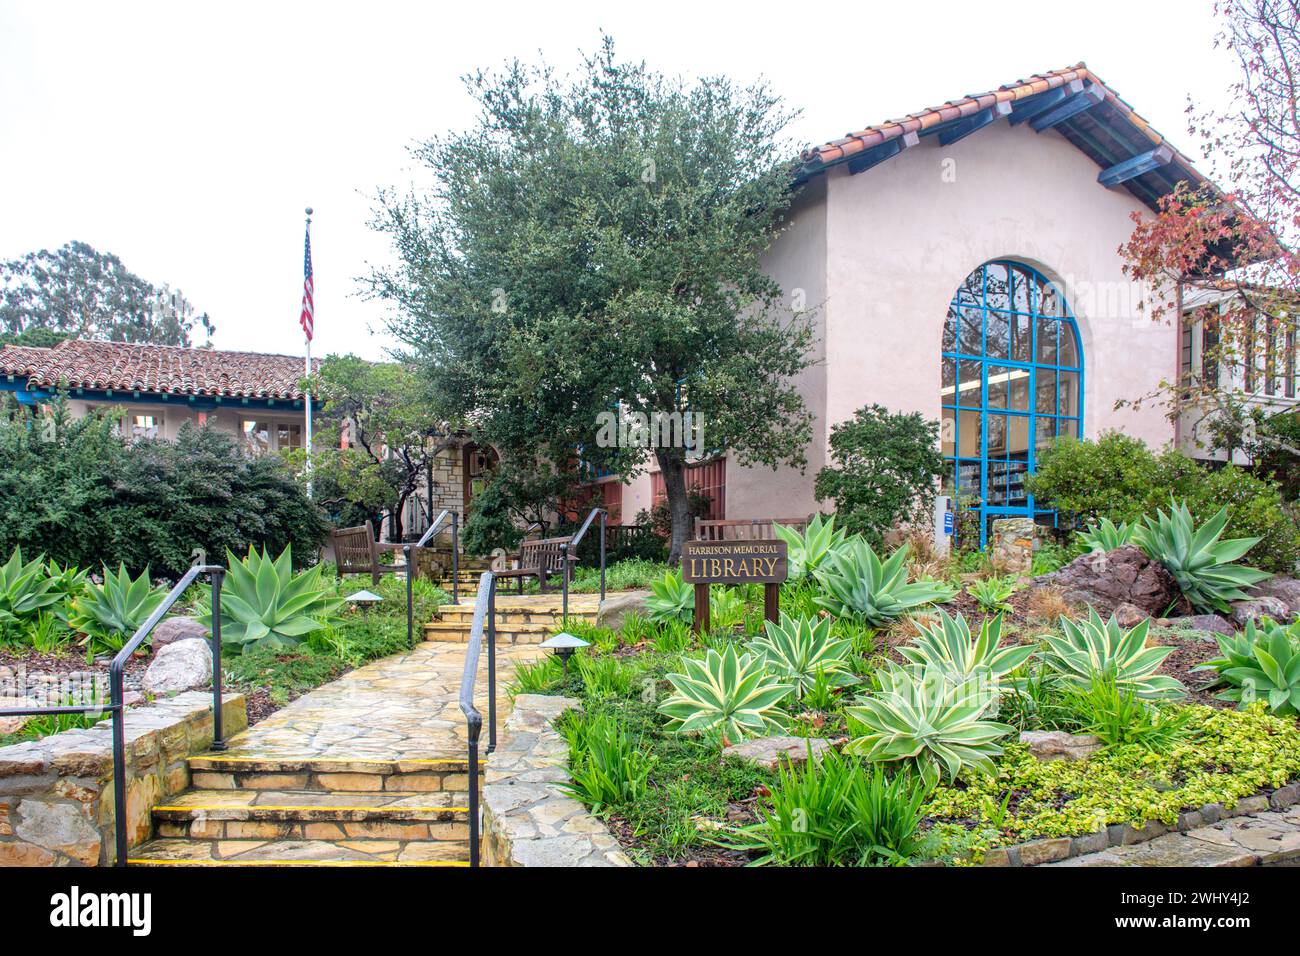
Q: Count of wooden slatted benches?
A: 3